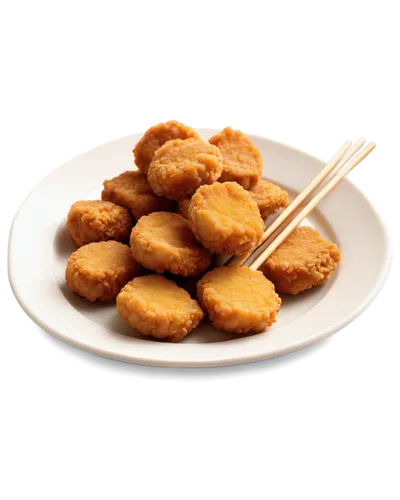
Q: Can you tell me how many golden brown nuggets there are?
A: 13